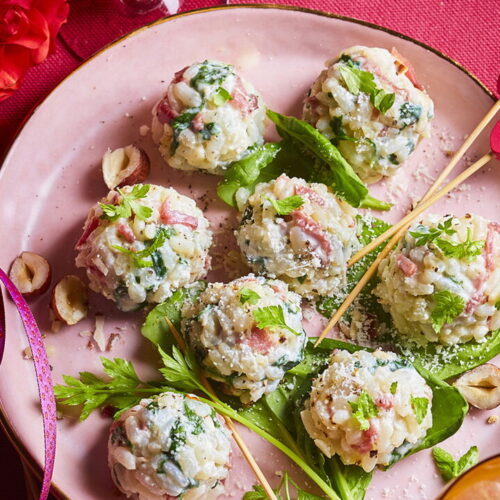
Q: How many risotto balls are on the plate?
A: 8